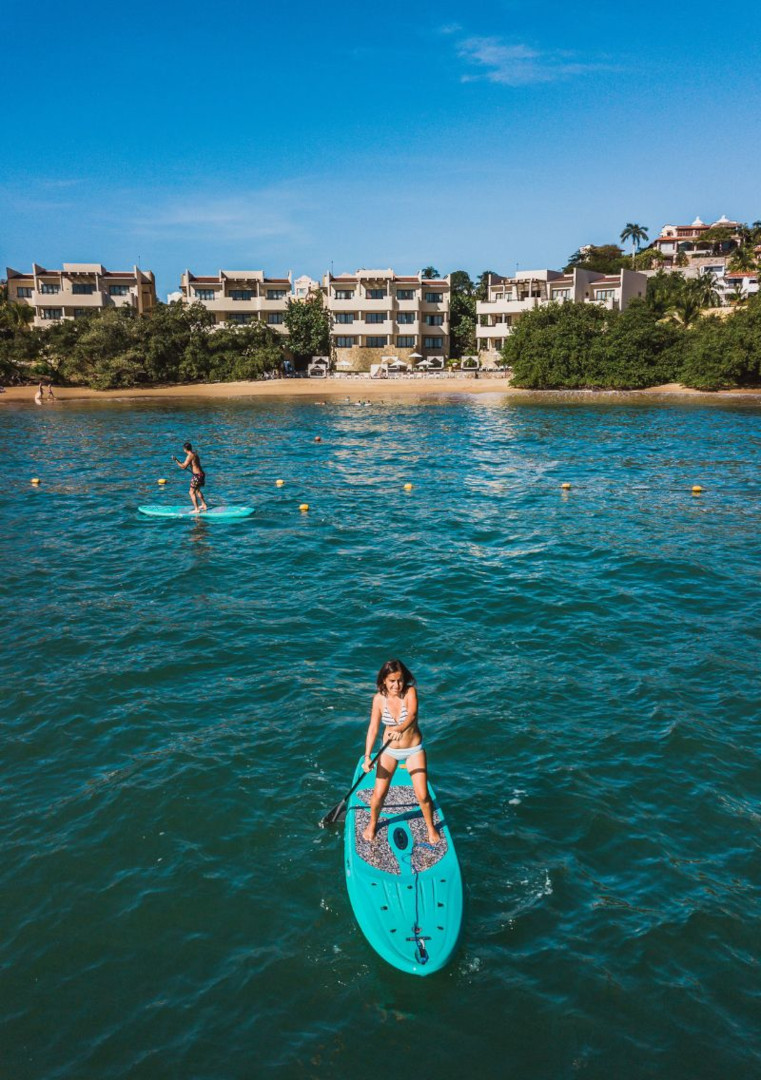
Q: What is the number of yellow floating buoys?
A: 7